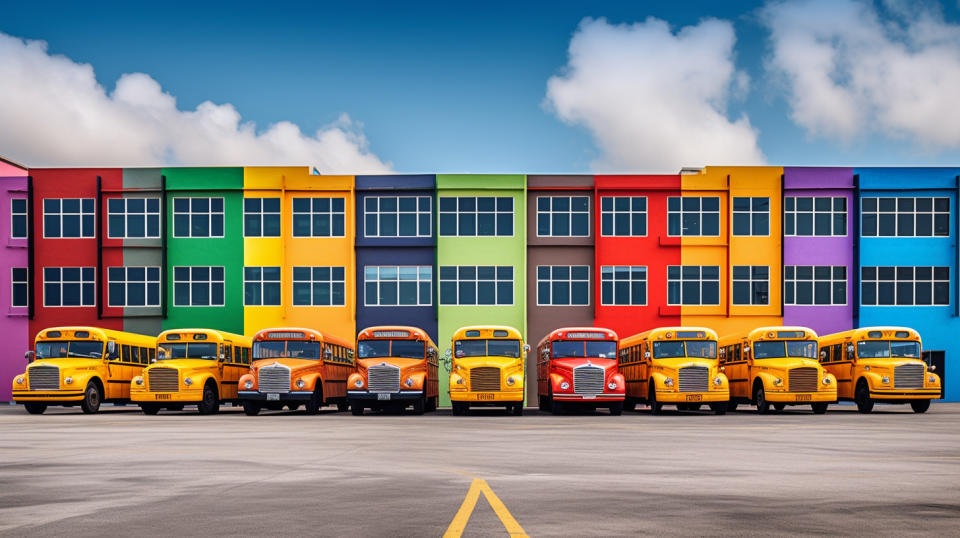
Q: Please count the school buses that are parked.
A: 9